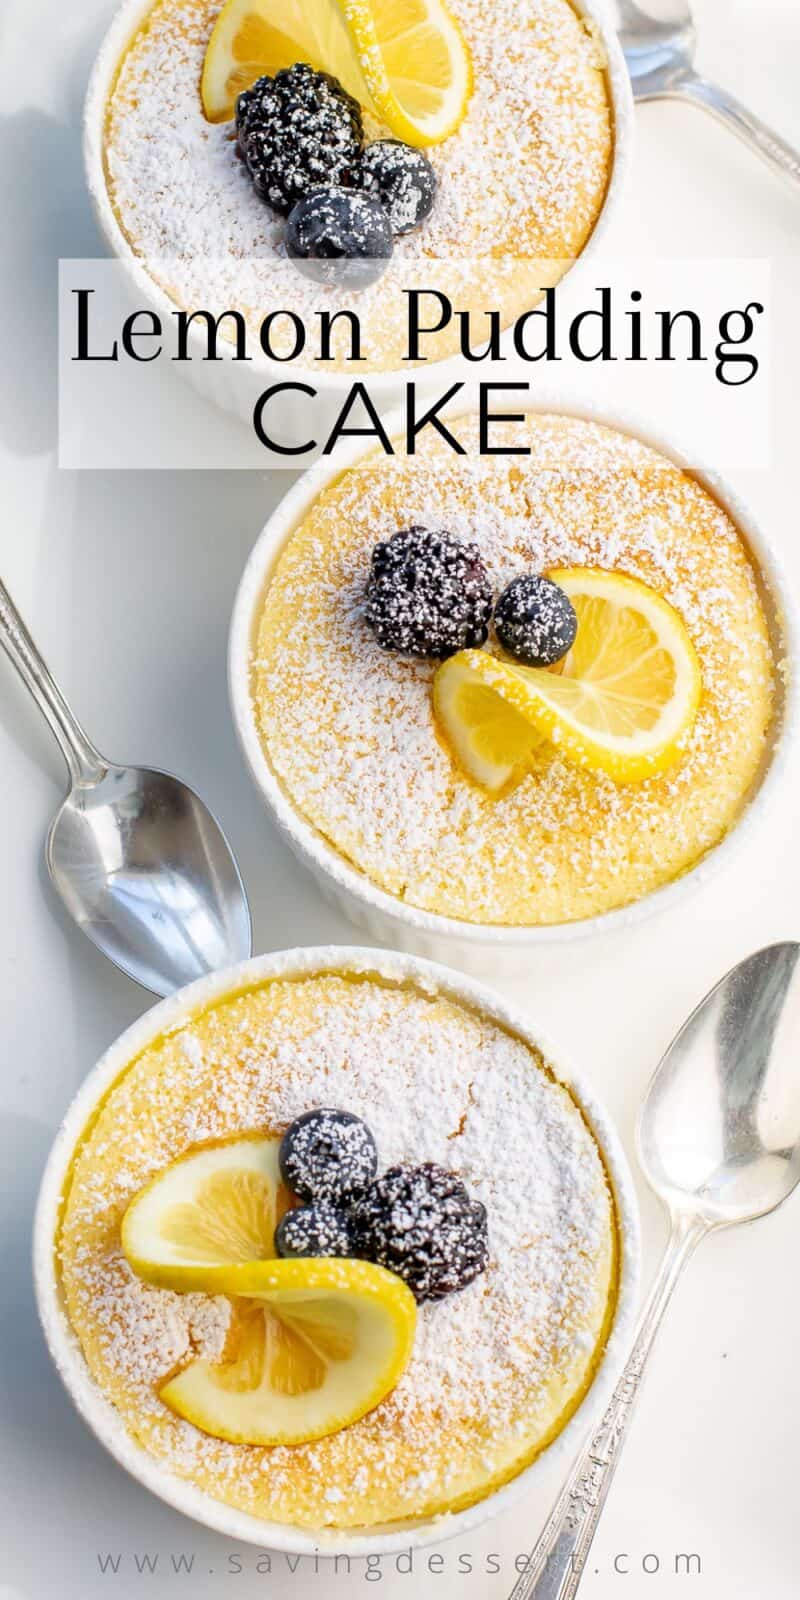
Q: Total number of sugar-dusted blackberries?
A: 3